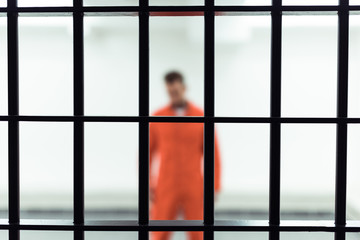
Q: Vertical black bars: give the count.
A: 6